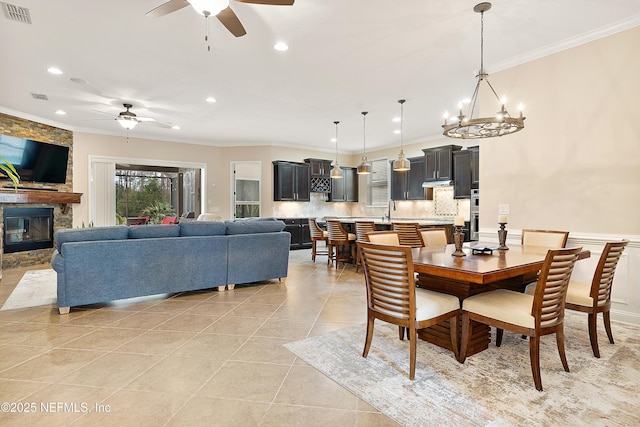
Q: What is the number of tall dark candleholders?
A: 2